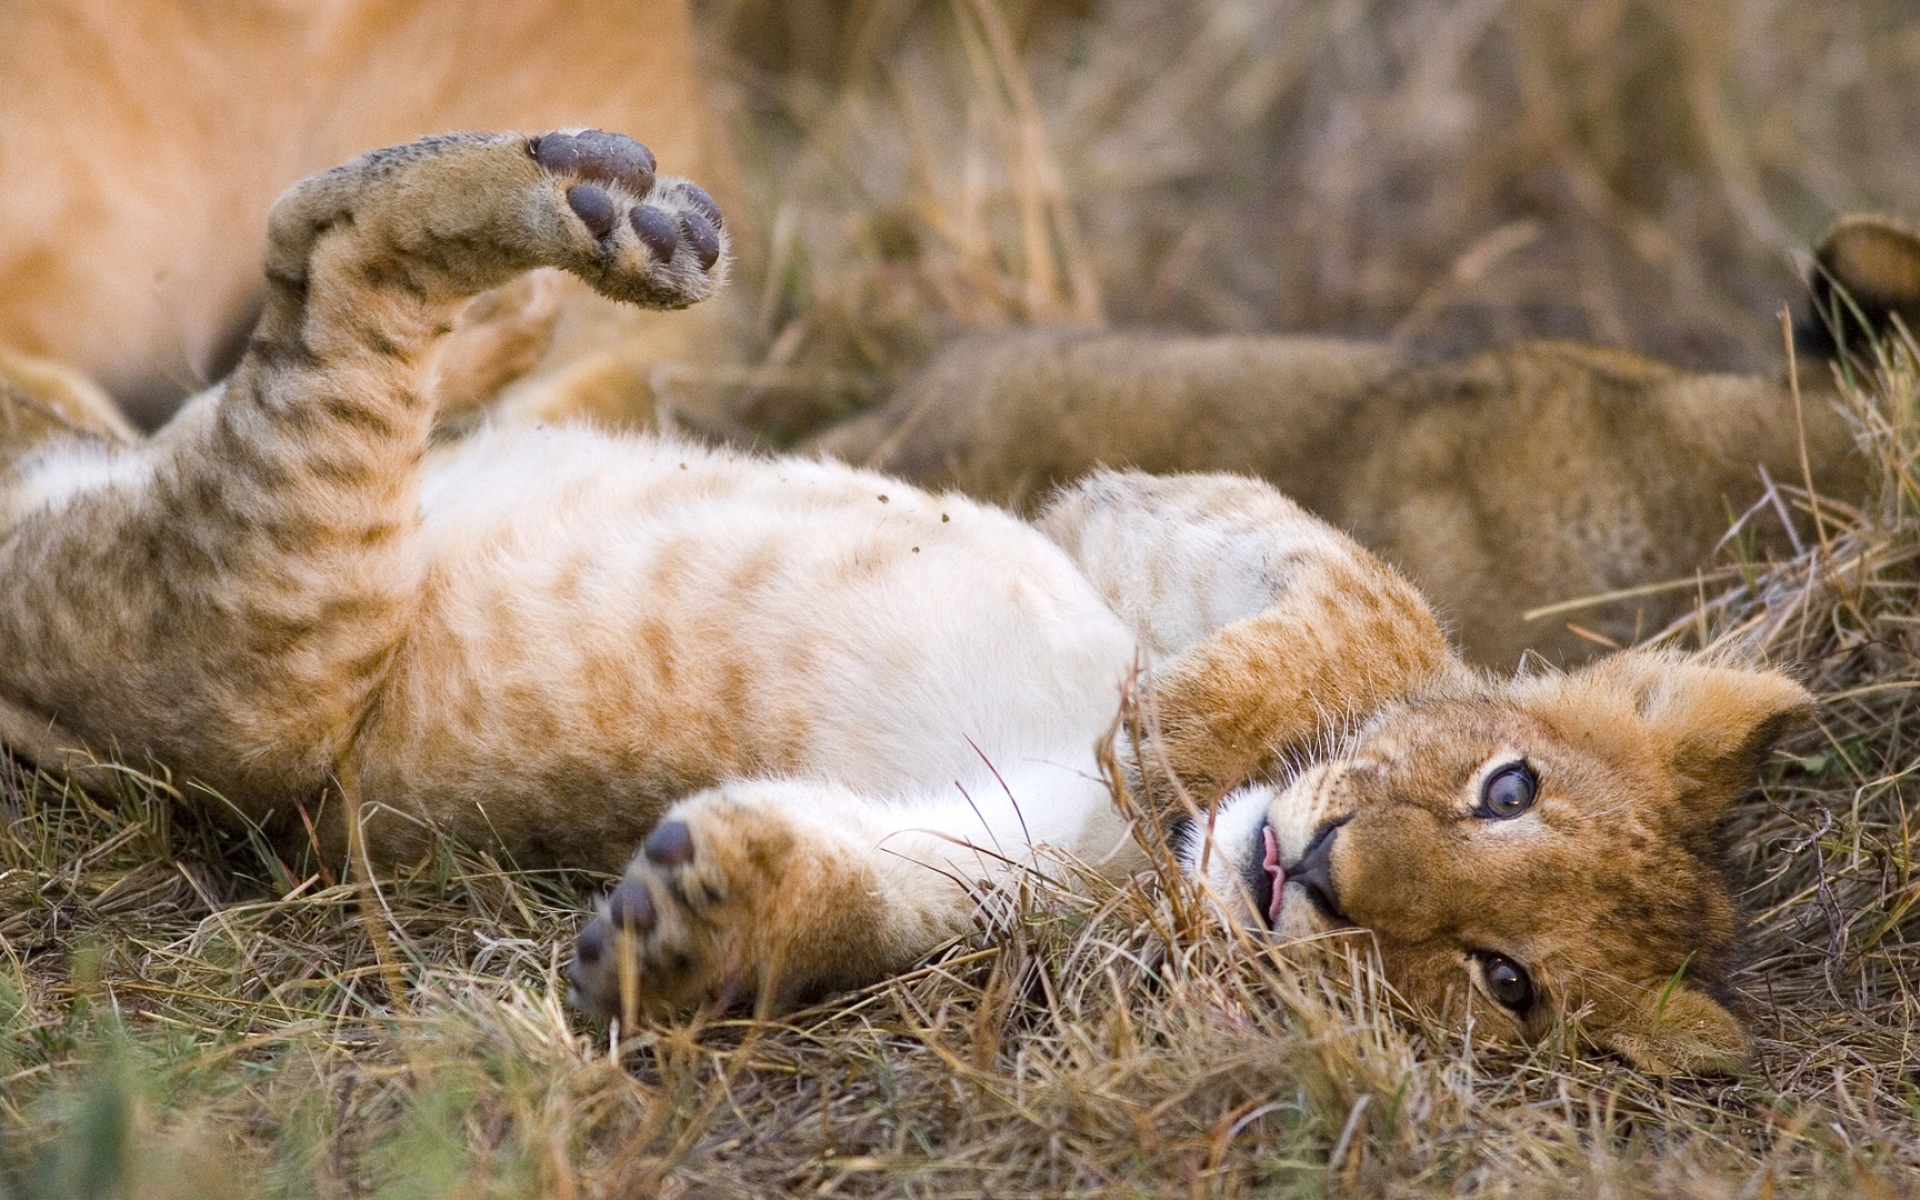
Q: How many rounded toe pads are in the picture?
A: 7